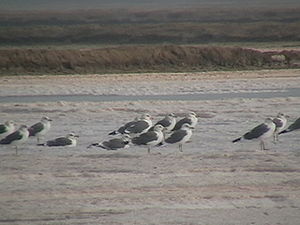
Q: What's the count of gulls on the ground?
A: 14